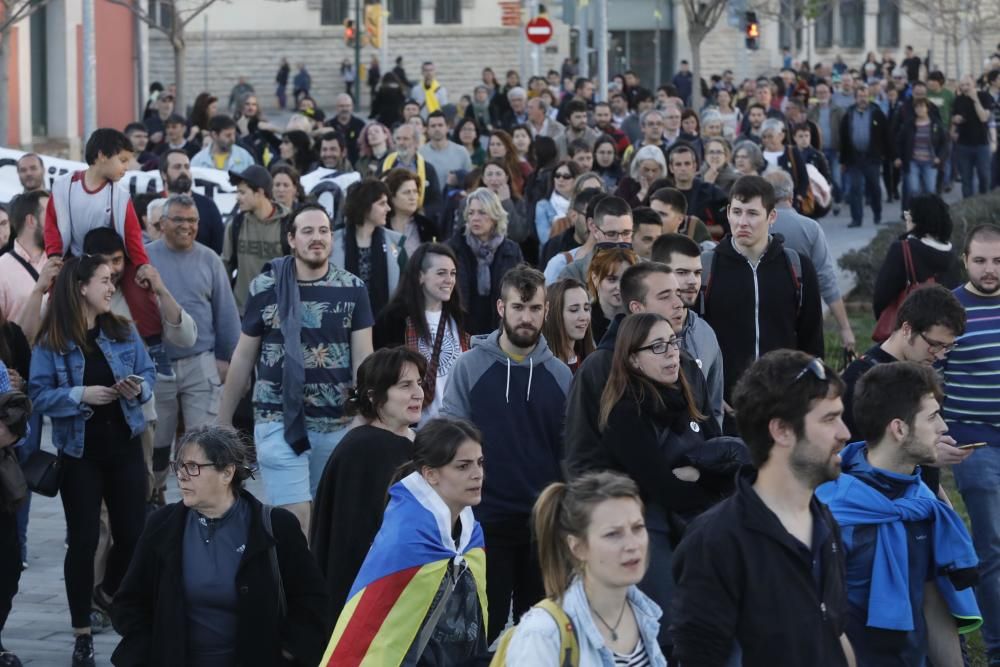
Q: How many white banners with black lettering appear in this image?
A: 1